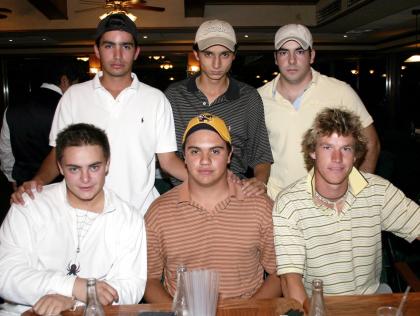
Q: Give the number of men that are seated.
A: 3